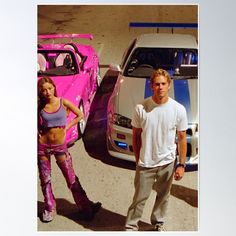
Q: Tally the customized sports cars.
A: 2